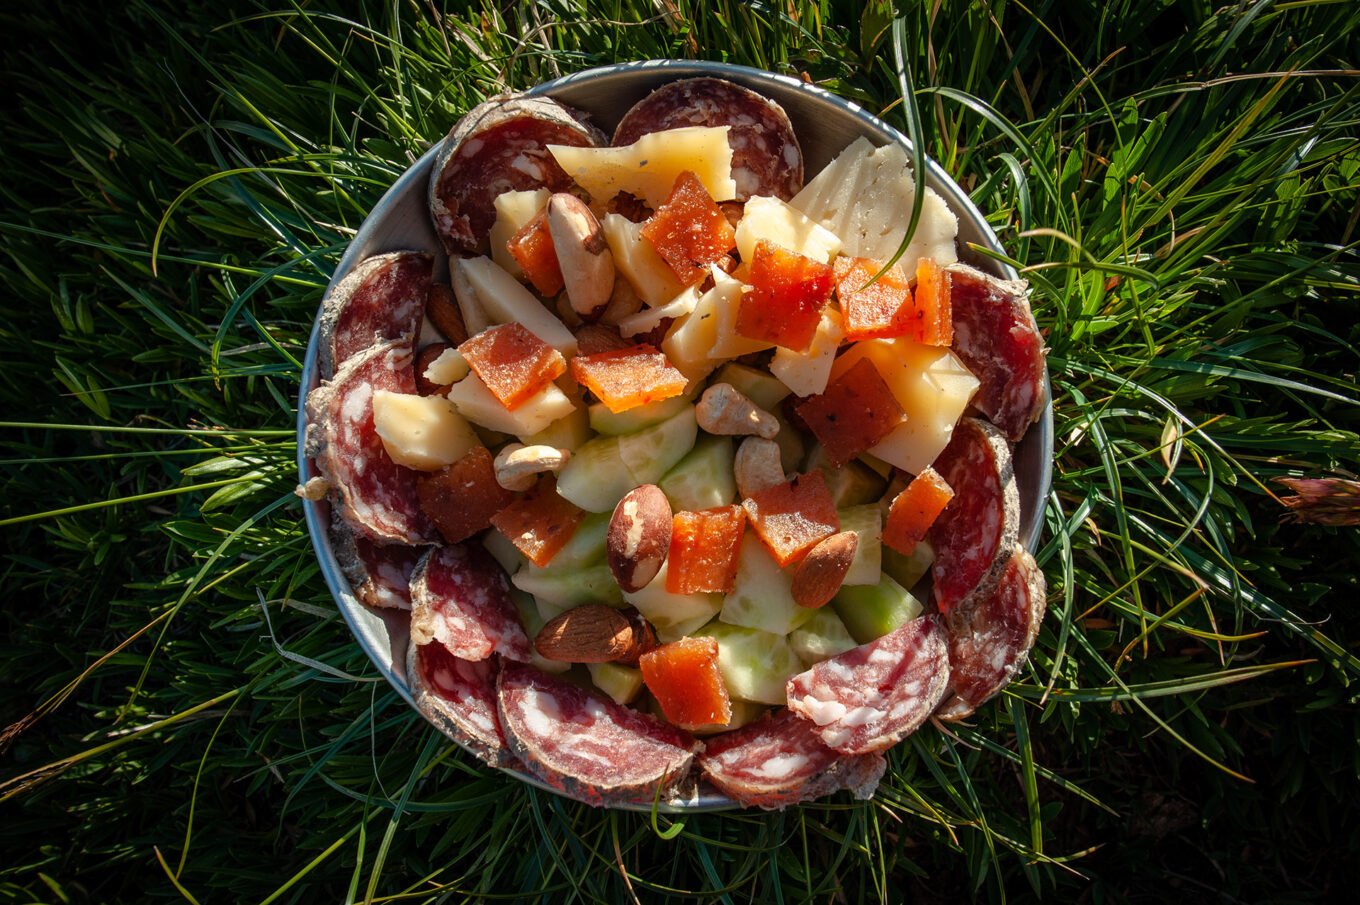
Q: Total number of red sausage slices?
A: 13